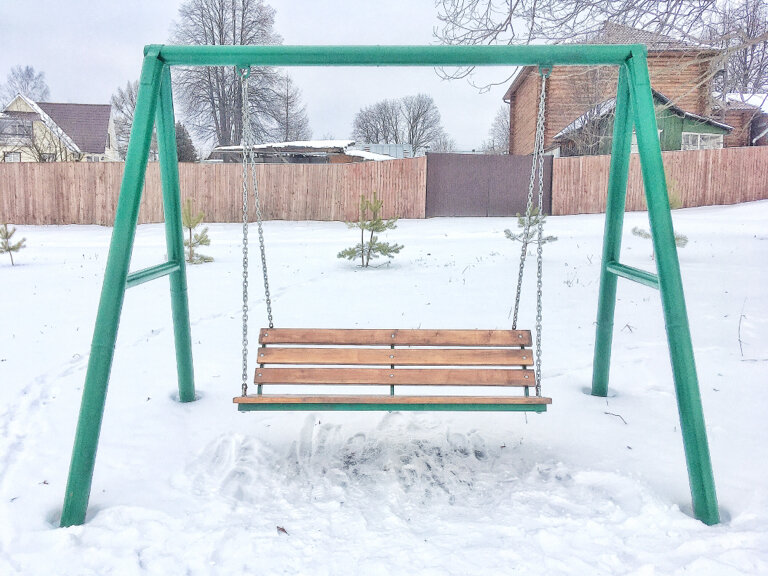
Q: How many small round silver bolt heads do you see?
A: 9